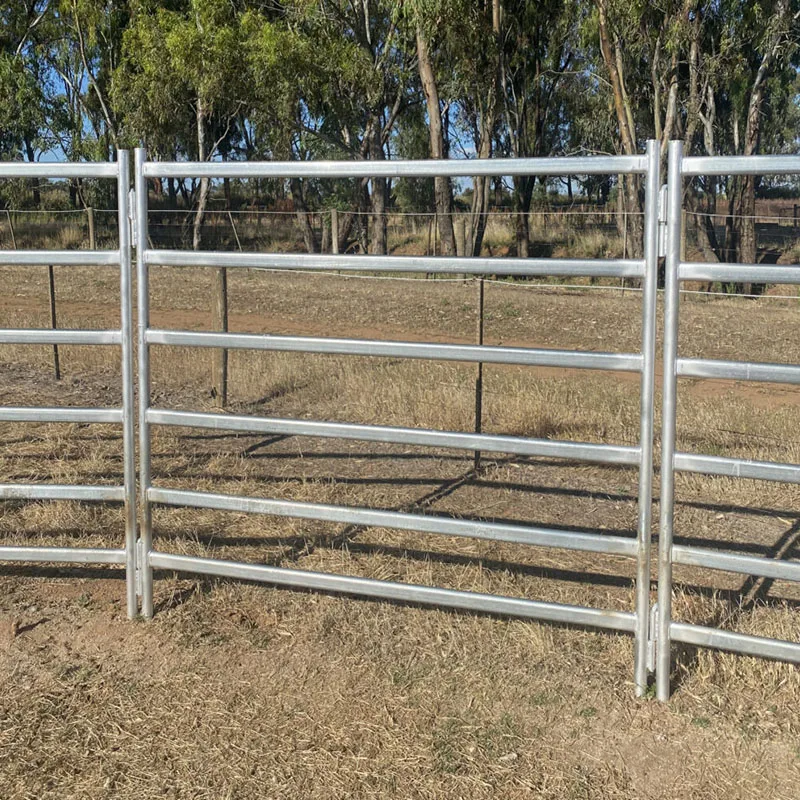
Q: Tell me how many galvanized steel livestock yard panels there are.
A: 3